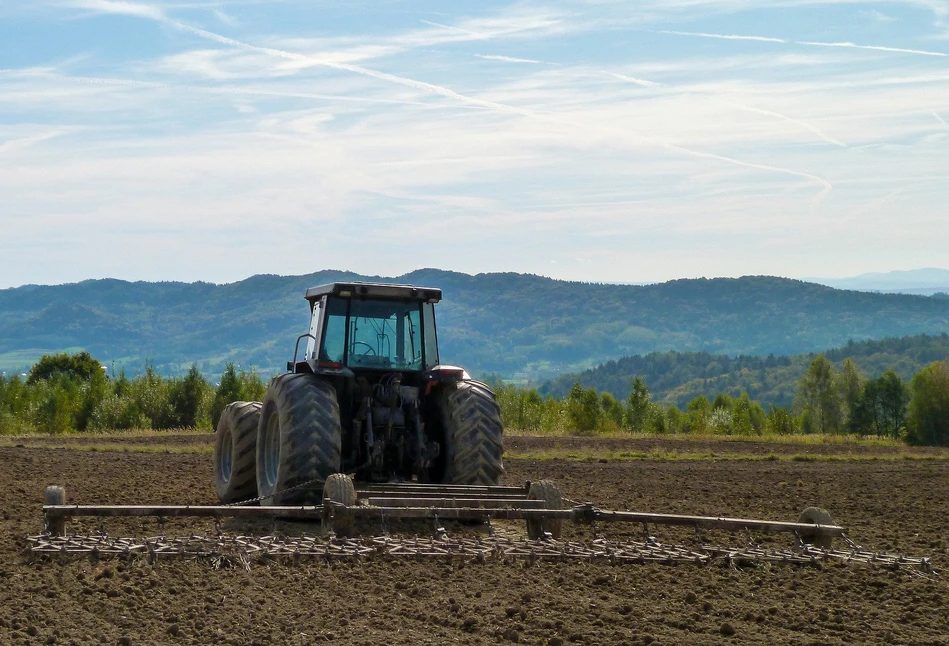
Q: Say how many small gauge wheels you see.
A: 4